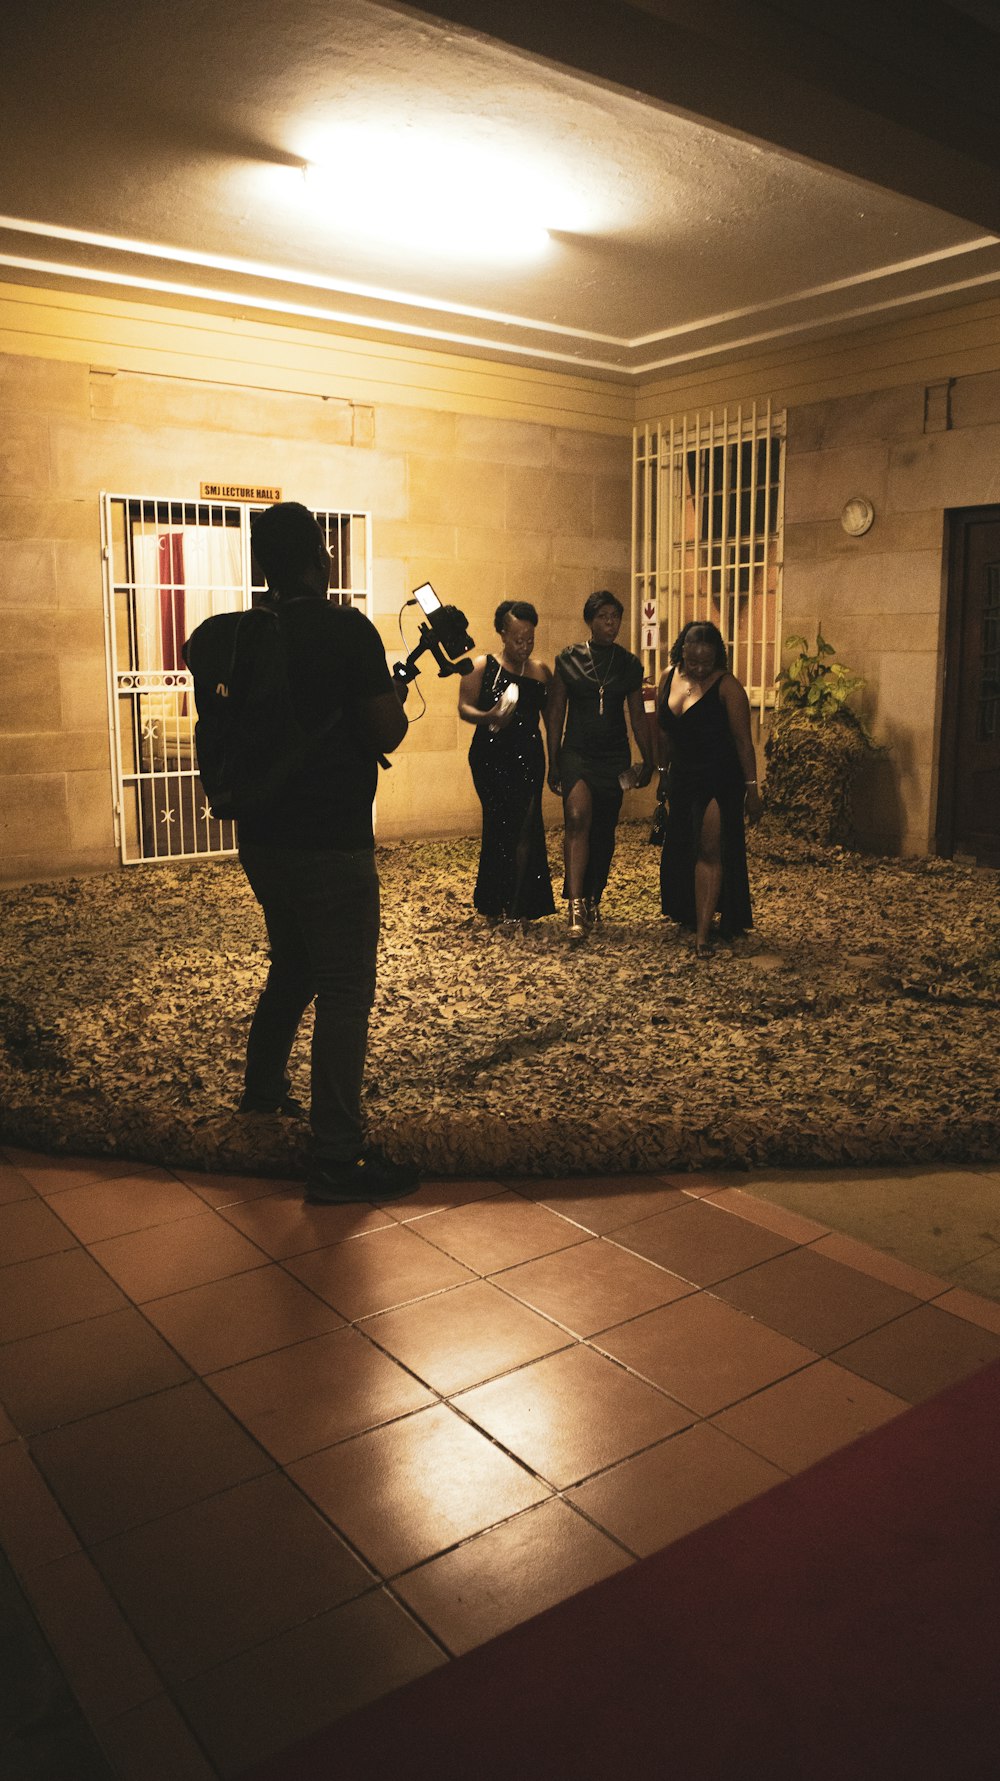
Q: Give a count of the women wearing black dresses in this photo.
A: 3